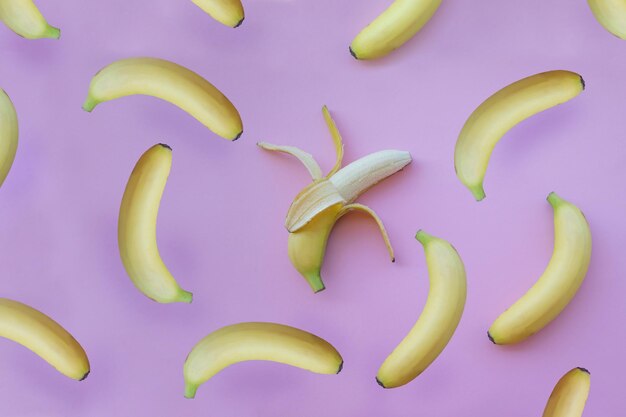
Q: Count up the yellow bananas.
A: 14